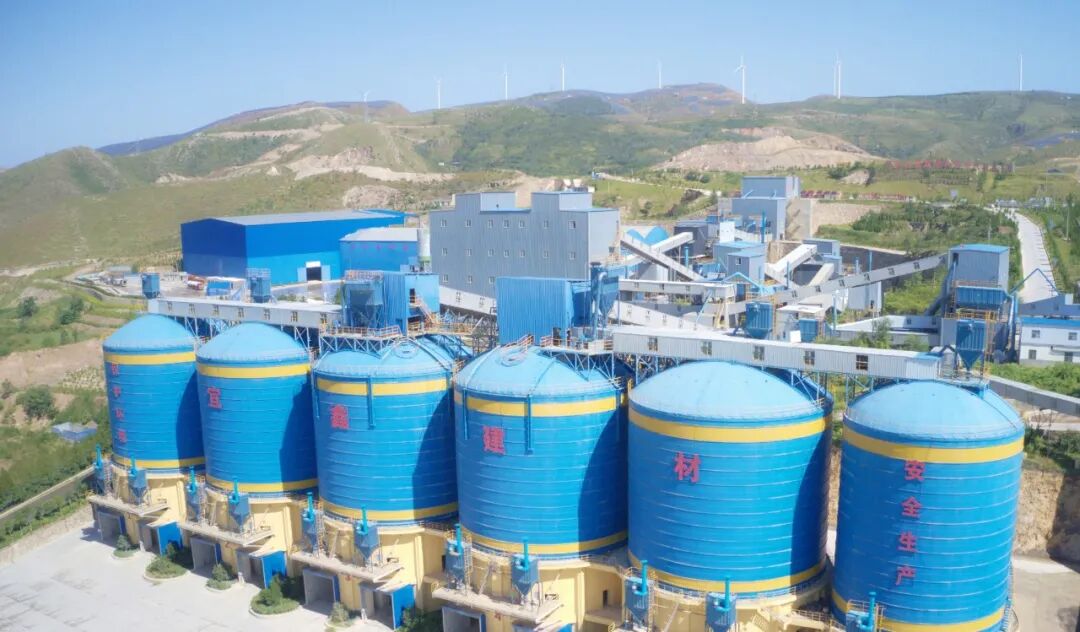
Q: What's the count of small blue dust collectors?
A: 11